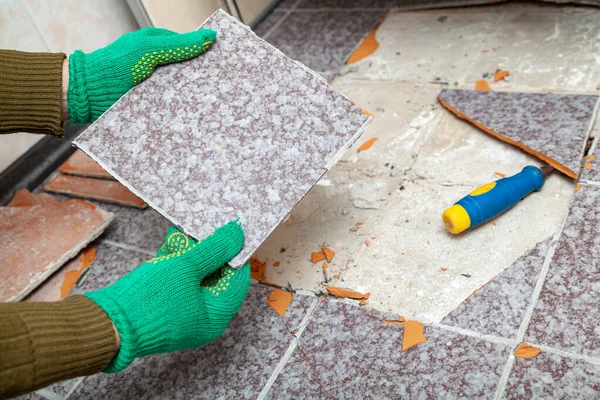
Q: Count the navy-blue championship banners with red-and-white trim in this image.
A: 0